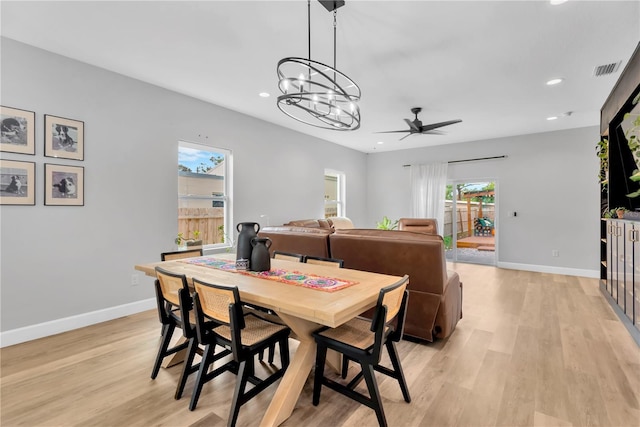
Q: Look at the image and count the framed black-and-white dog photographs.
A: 4